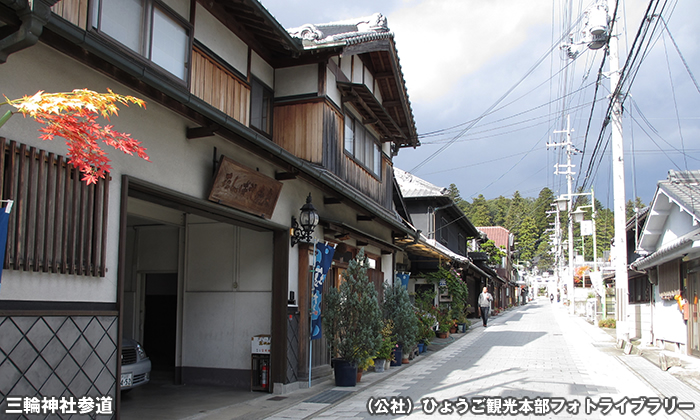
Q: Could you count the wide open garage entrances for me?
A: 1